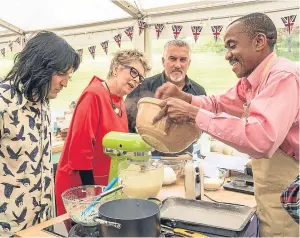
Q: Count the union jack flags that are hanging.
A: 14